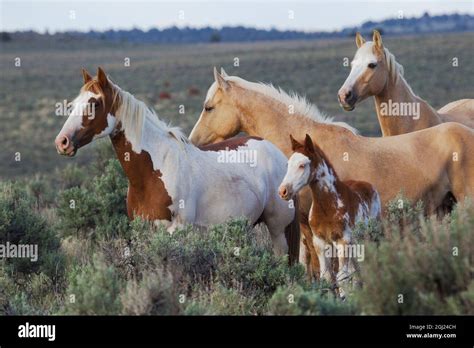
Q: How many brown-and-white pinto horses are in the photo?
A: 2